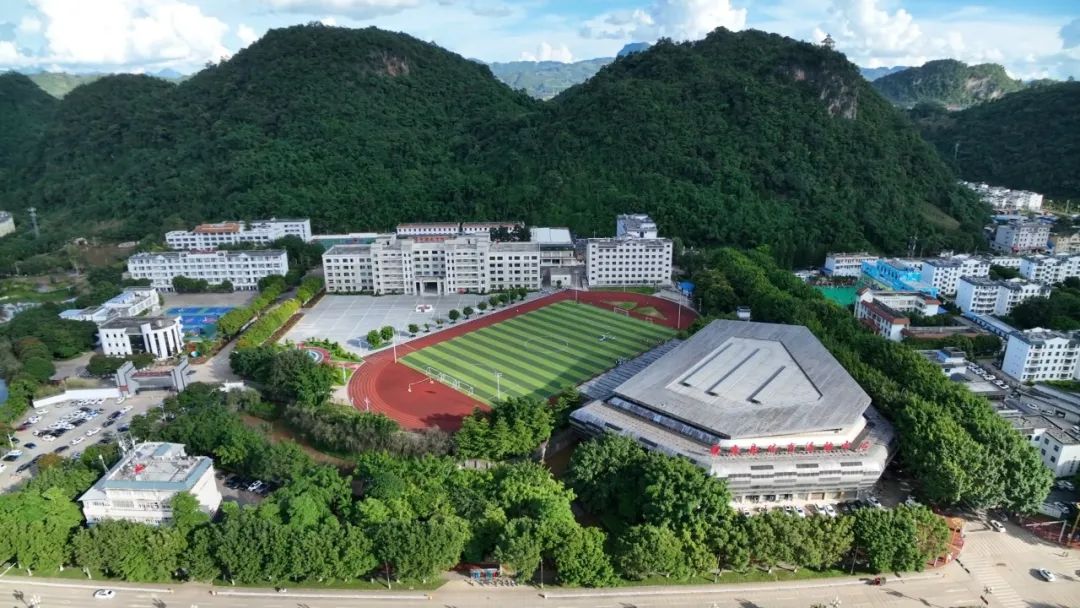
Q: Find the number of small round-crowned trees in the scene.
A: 12